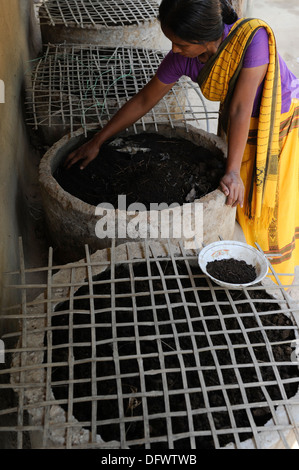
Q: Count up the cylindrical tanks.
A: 4